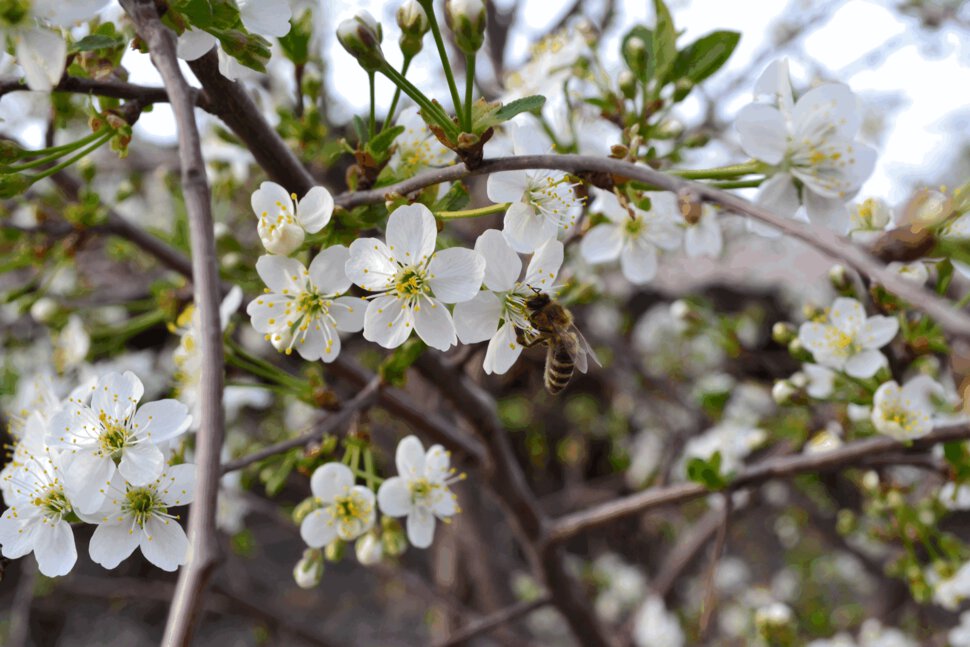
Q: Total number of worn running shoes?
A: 0